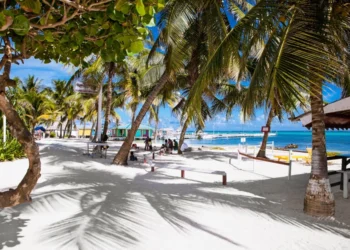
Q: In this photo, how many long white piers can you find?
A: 1